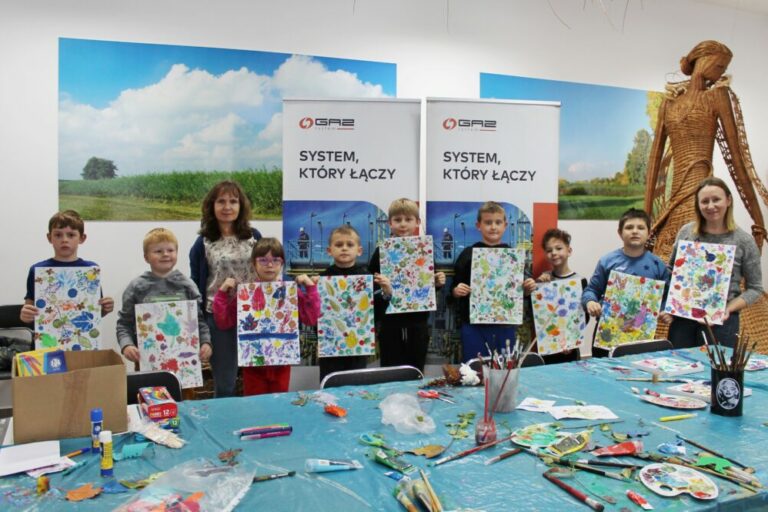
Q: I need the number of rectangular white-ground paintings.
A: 9